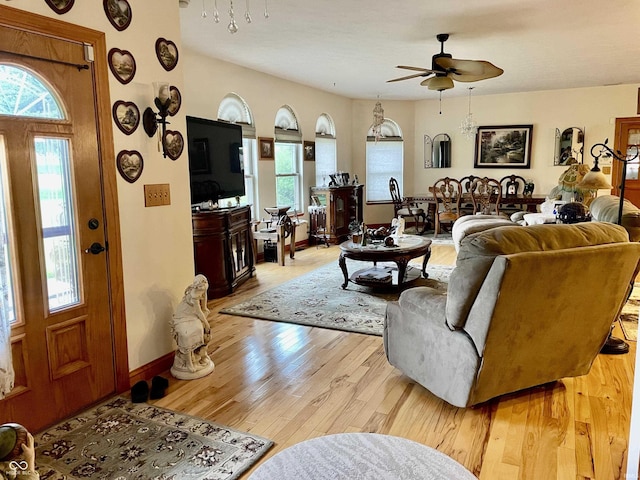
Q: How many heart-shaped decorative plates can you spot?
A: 8